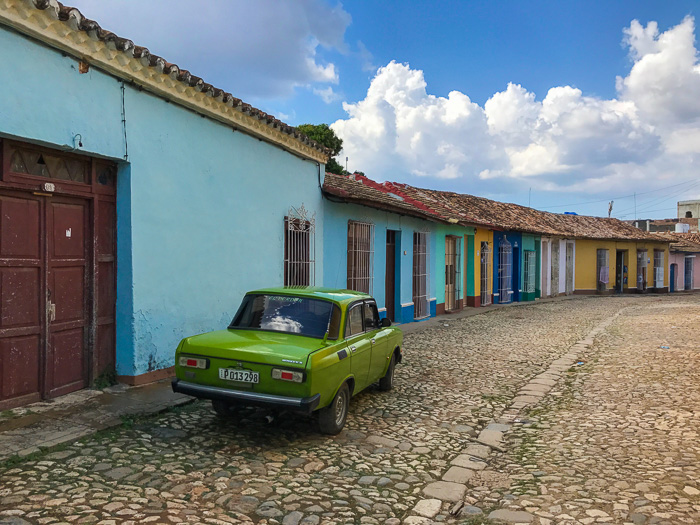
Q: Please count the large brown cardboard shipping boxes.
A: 0